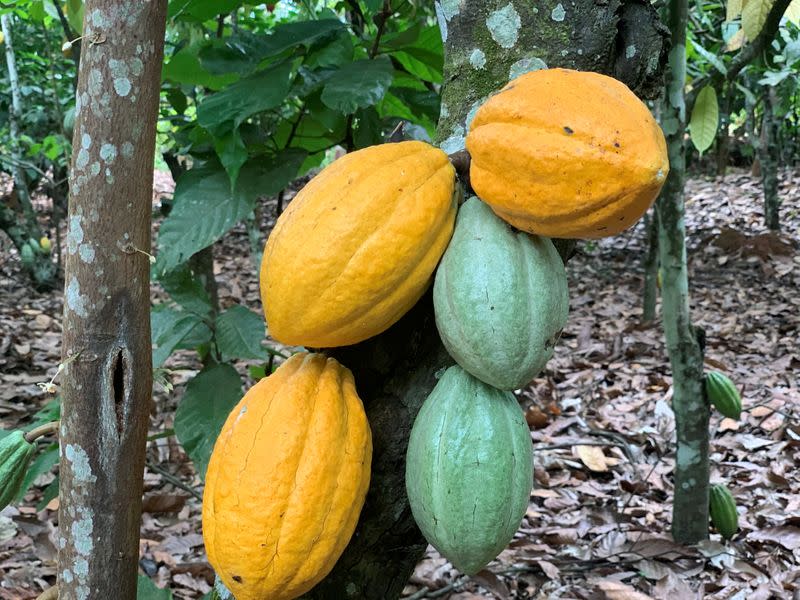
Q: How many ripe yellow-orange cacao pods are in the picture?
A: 3